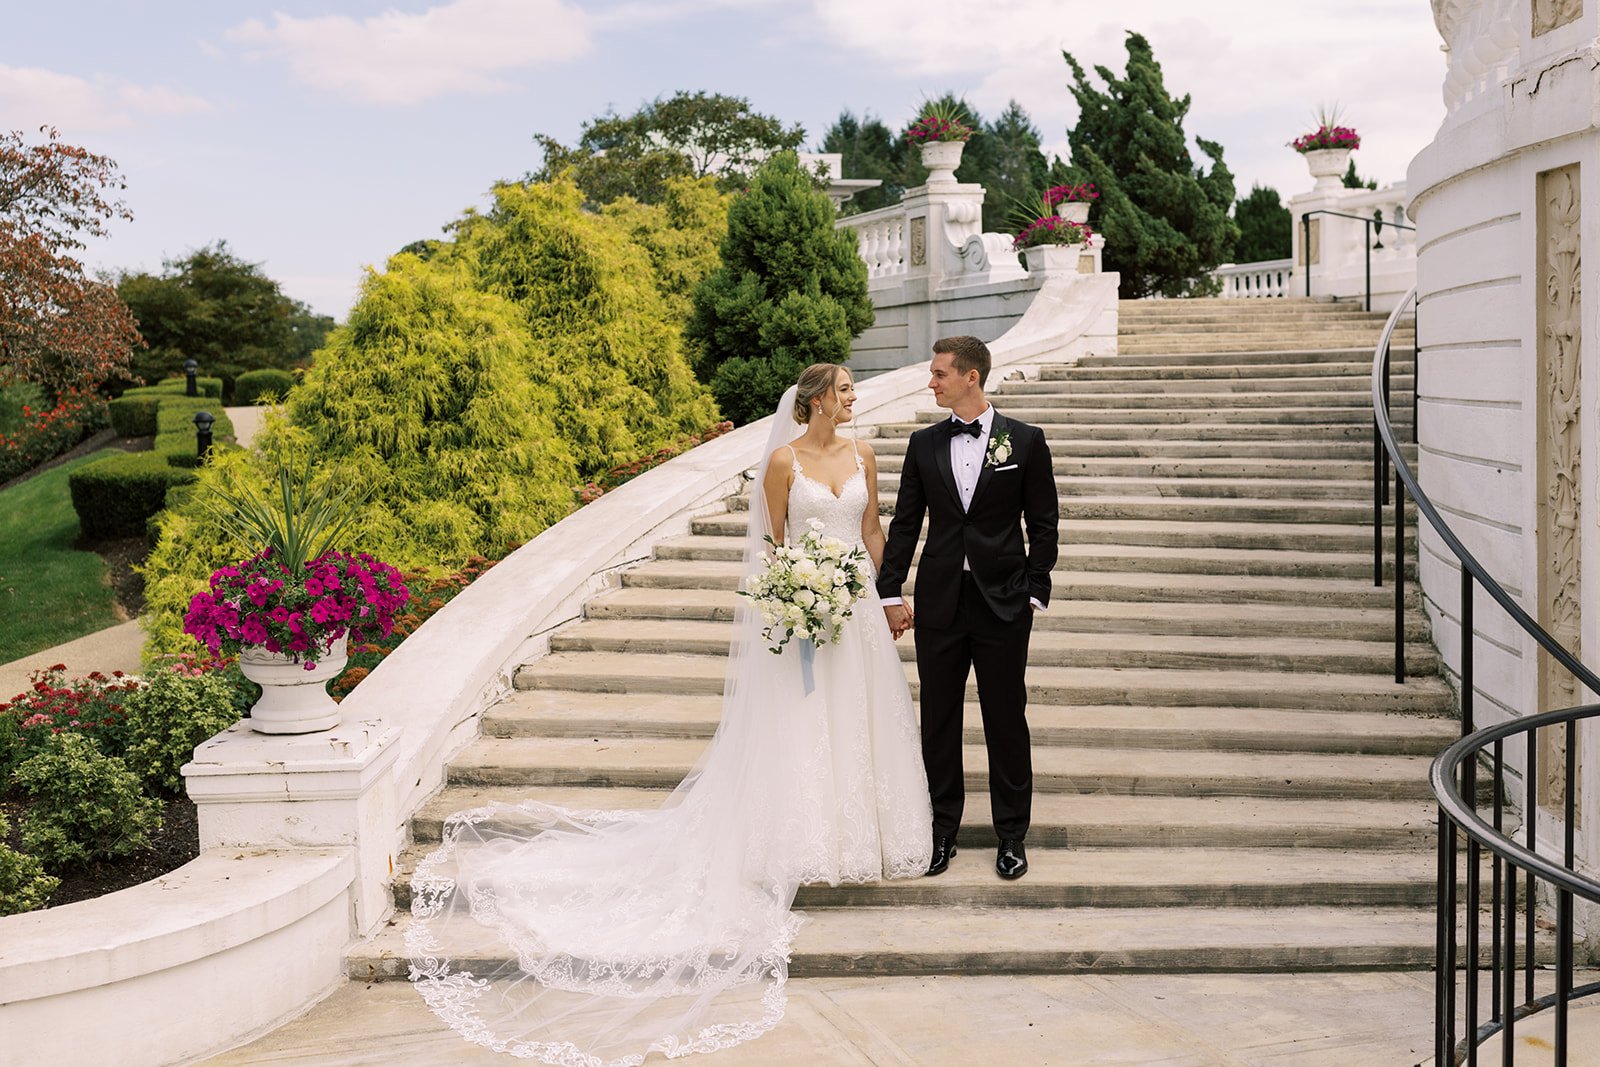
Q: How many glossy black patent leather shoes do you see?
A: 2